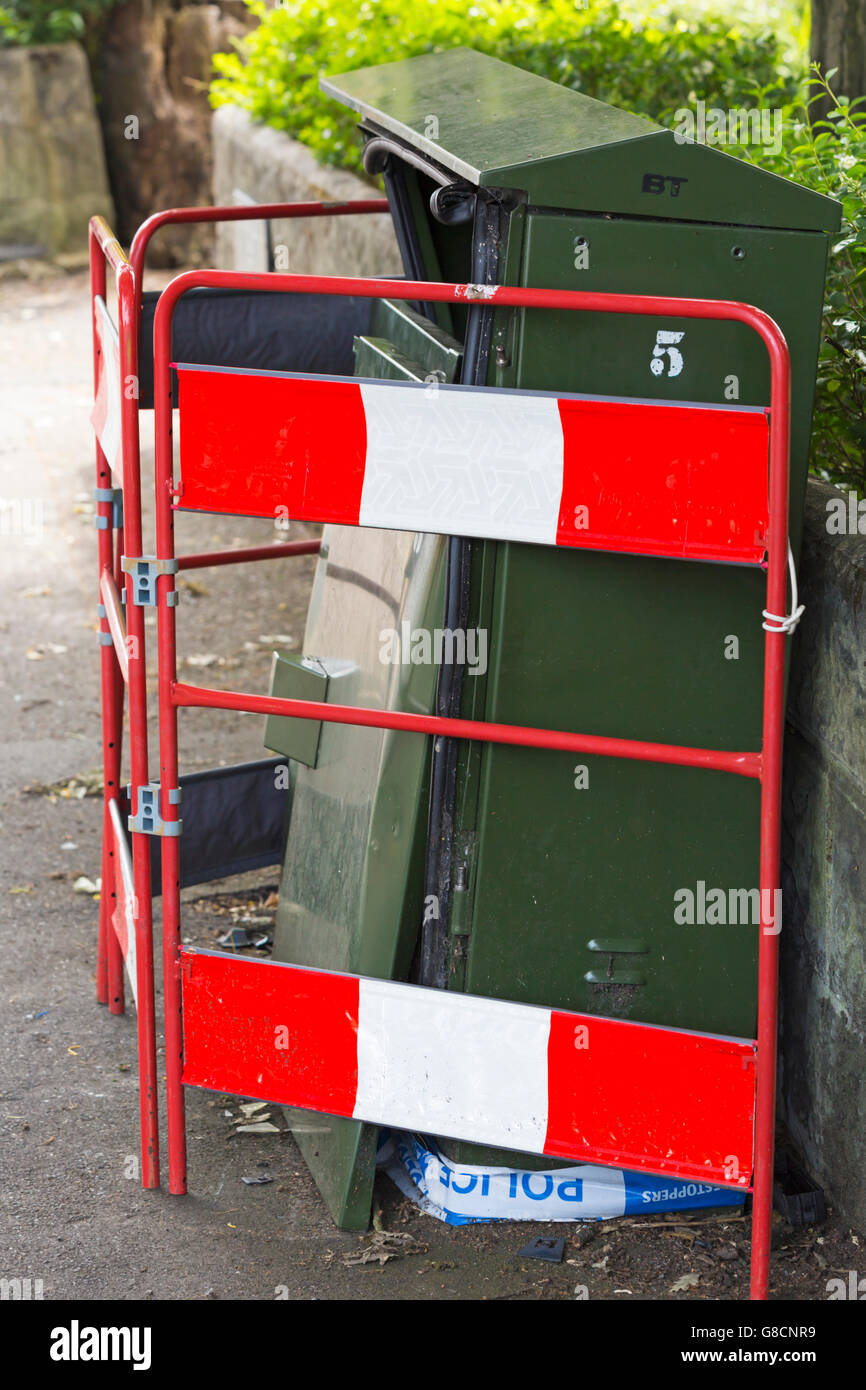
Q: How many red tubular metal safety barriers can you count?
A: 3